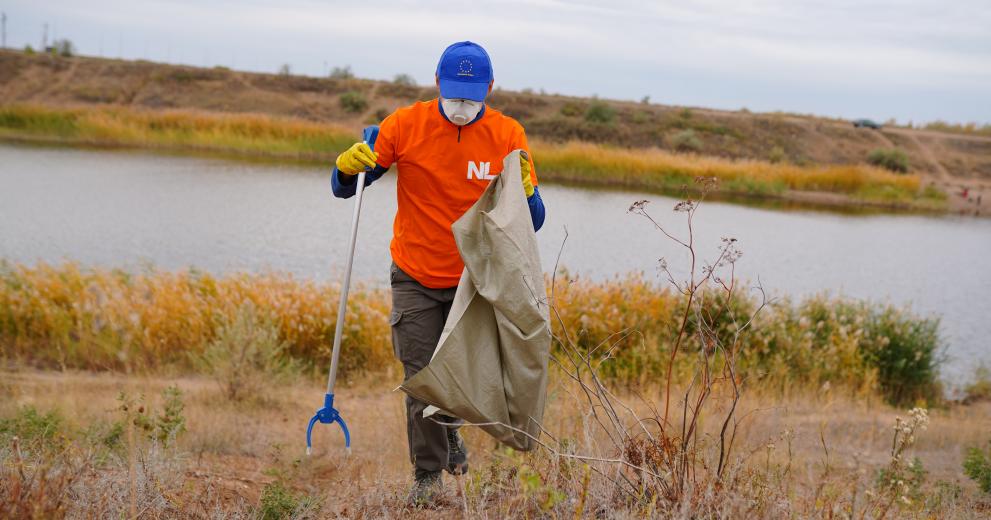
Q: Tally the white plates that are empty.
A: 0